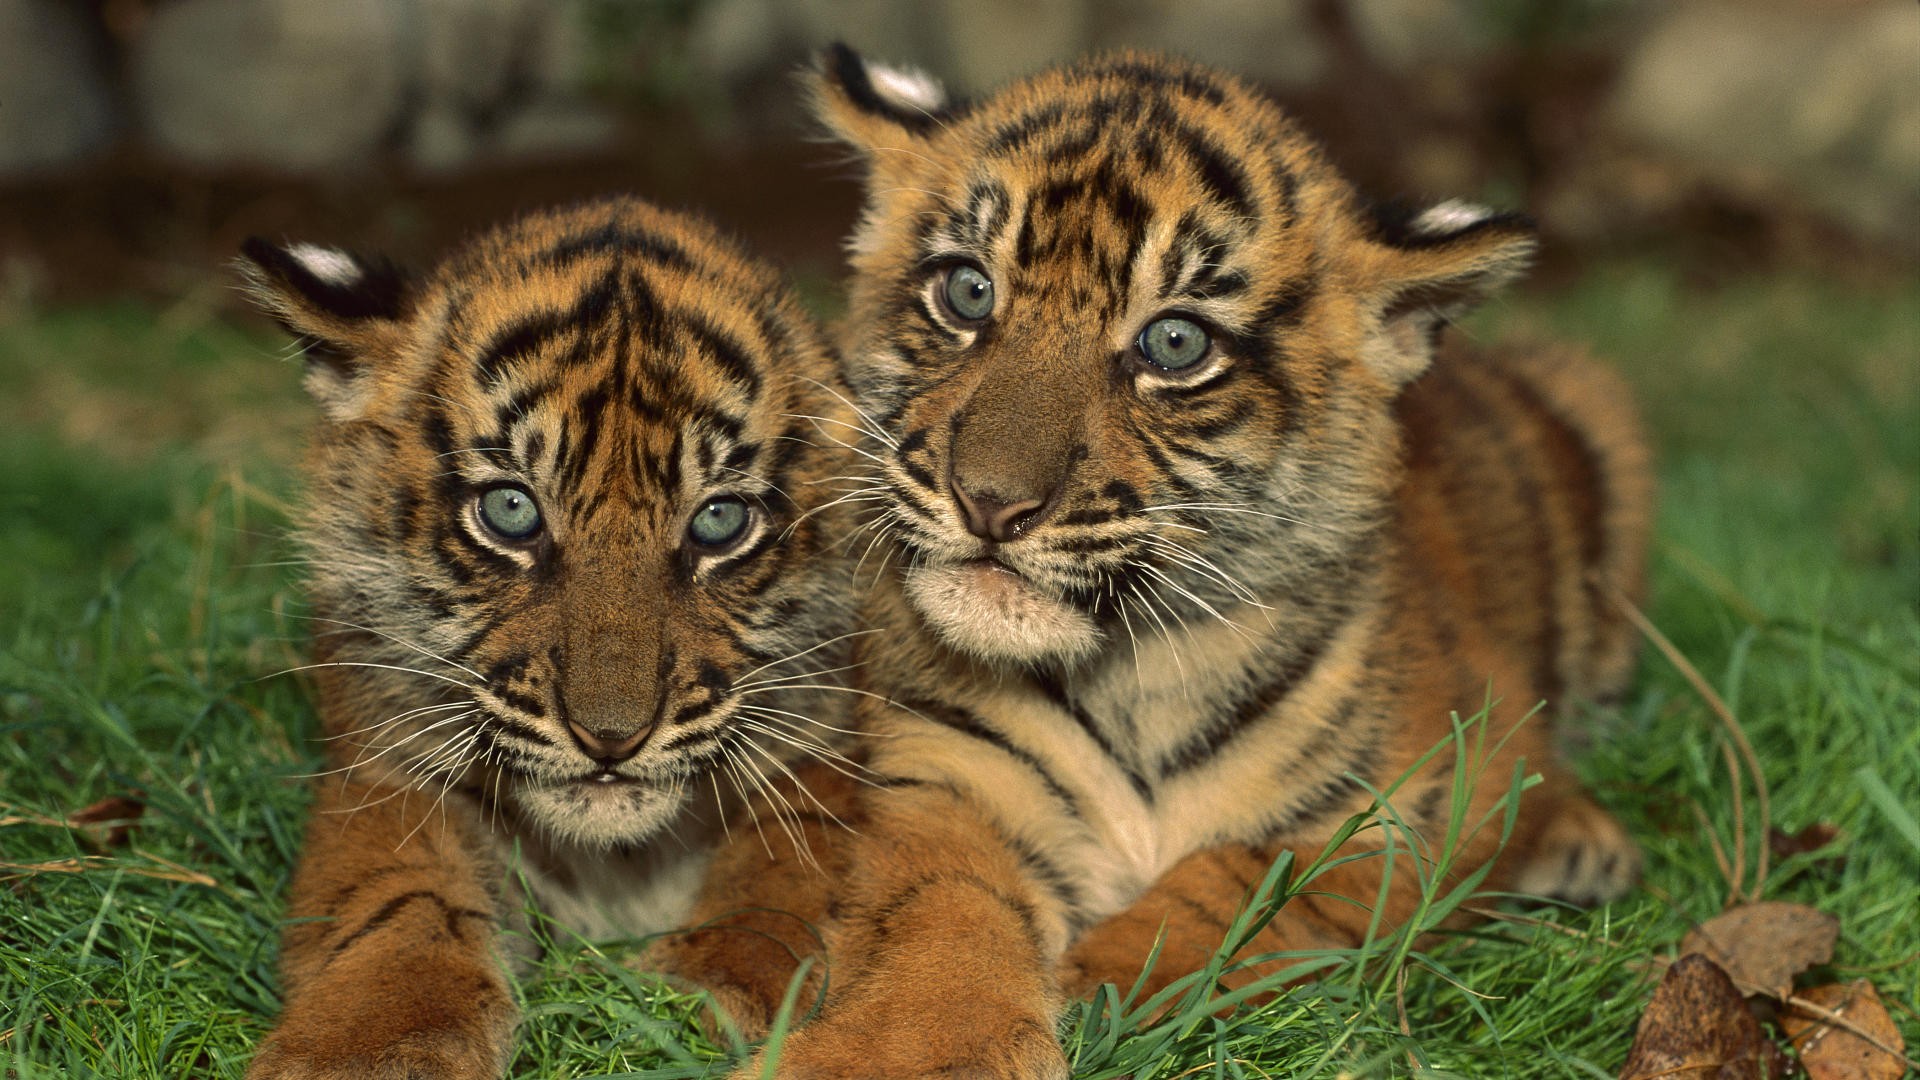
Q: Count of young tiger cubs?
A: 2